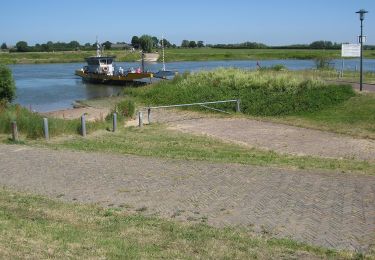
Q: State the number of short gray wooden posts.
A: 5